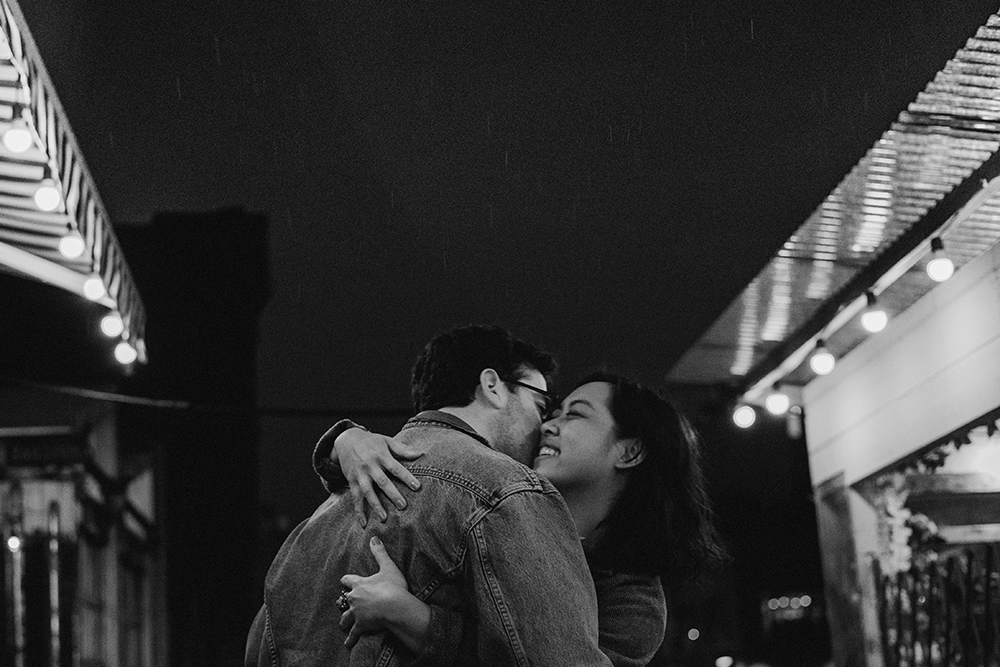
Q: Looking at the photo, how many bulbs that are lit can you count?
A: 11